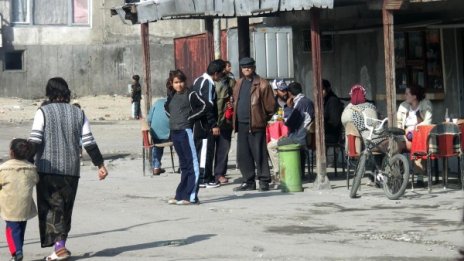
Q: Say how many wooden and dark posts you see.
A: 5